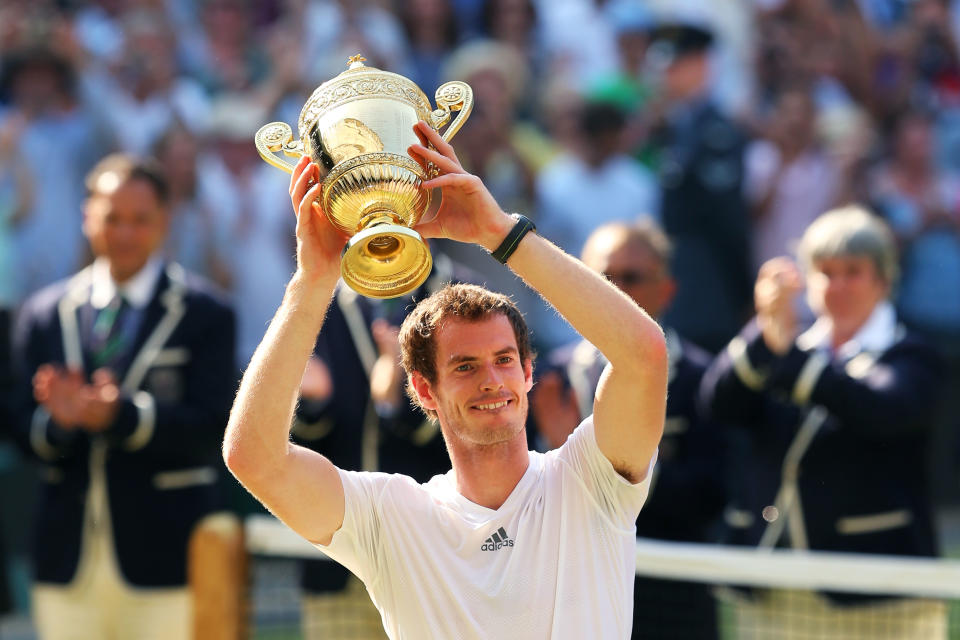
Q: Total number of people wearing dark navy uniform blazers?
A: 4